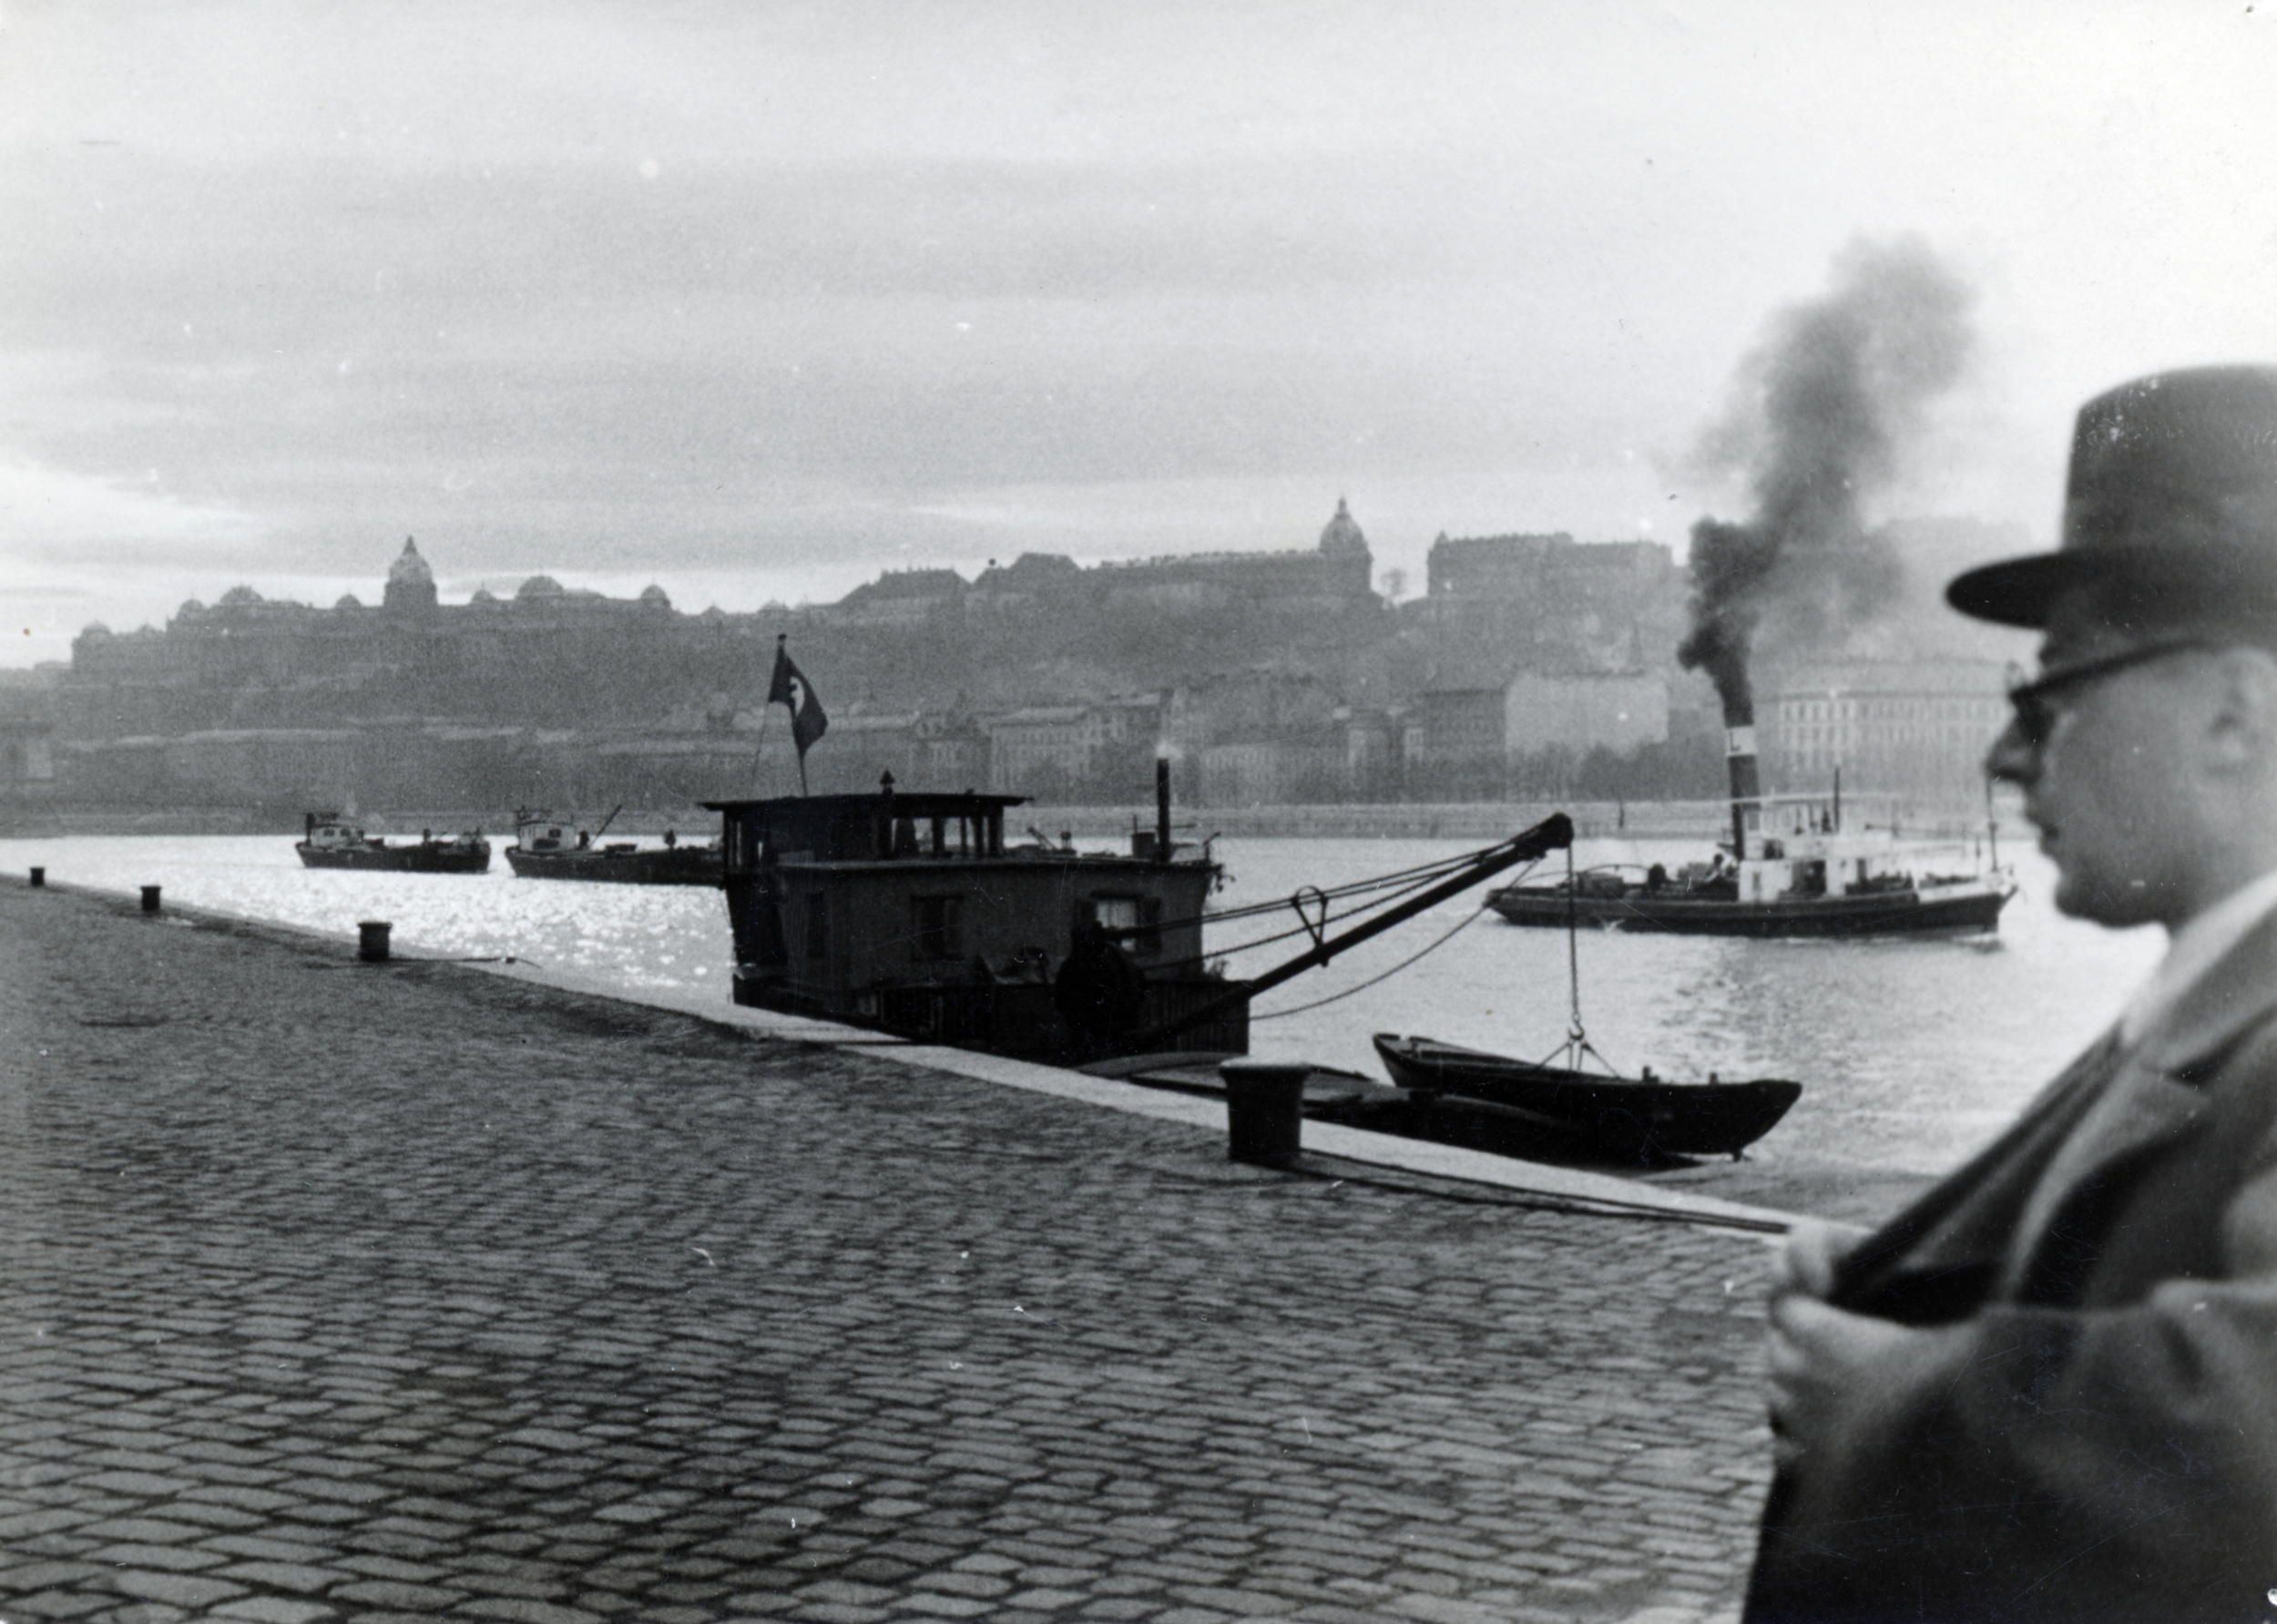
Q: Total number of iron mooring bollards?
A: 4